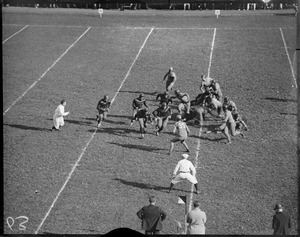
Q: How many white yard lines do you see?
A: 5